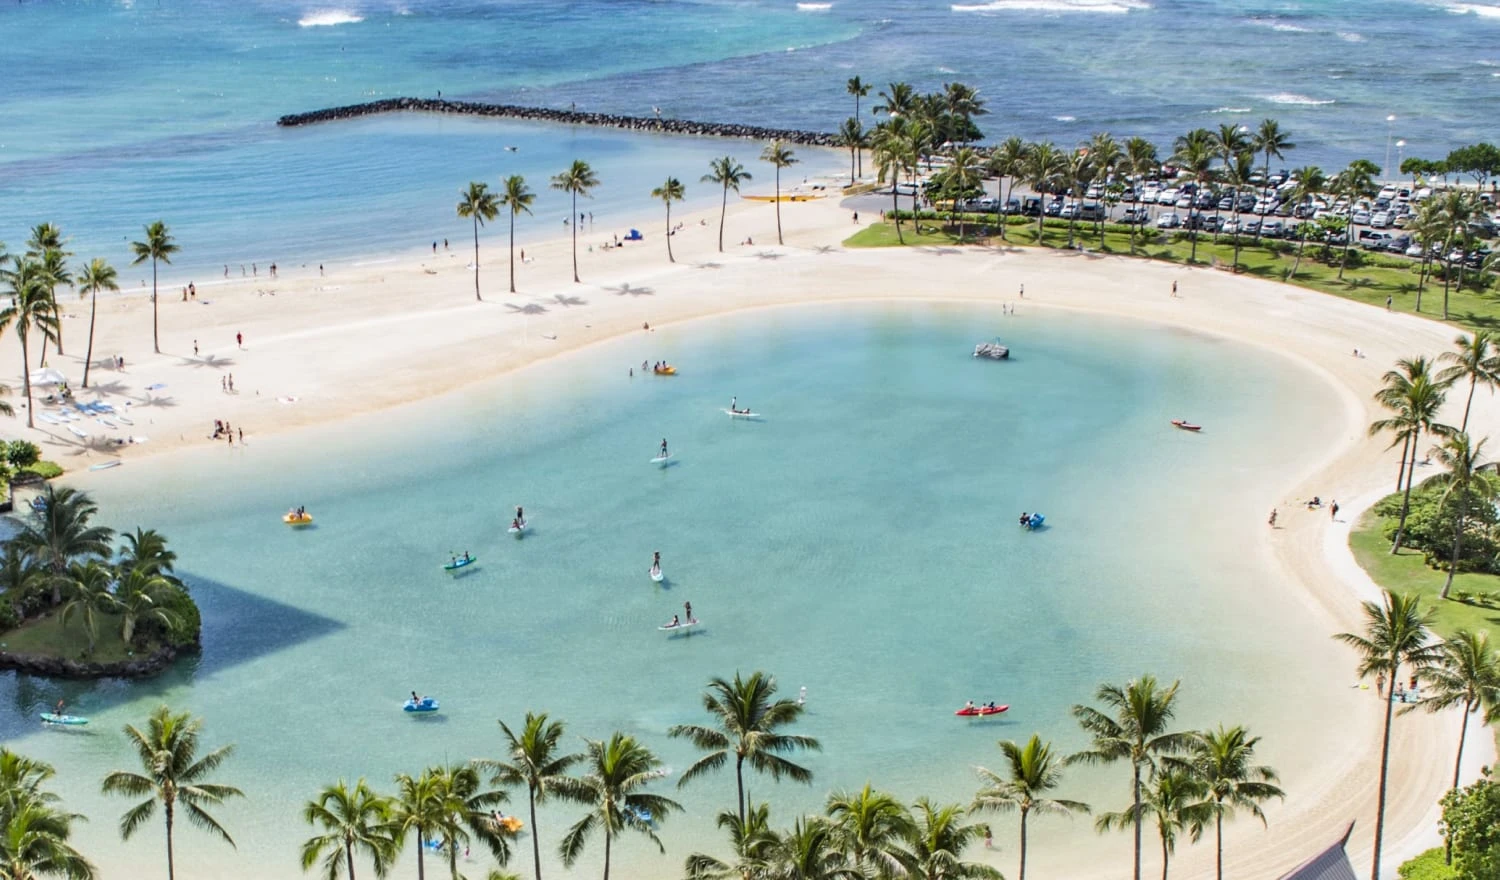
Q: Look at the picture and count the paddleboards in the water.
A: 5